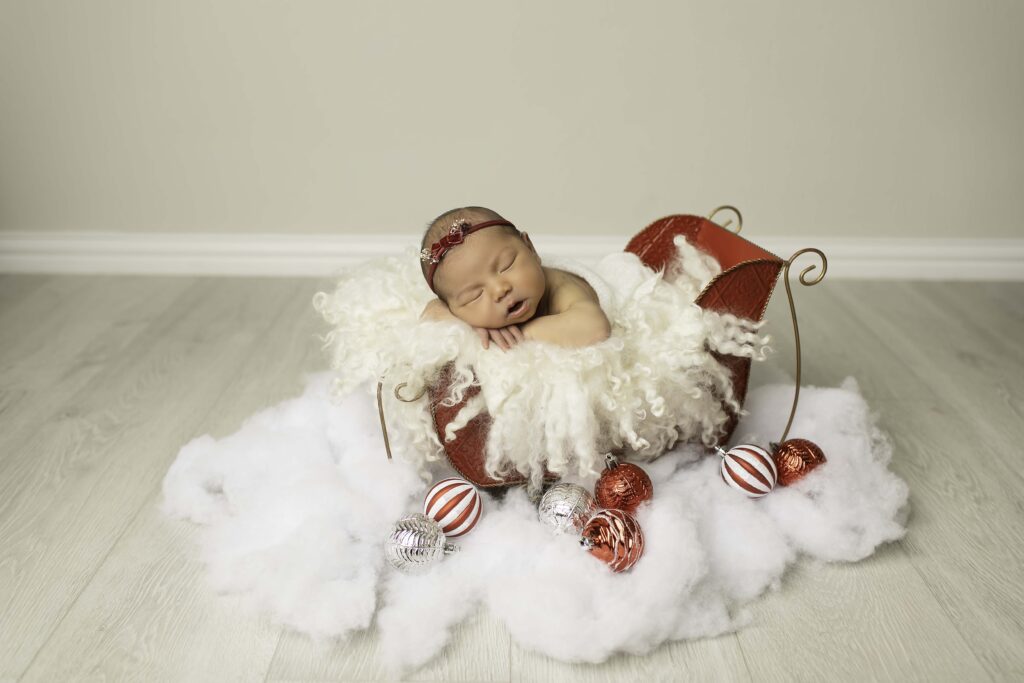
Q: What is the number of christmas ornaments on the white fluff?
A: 7